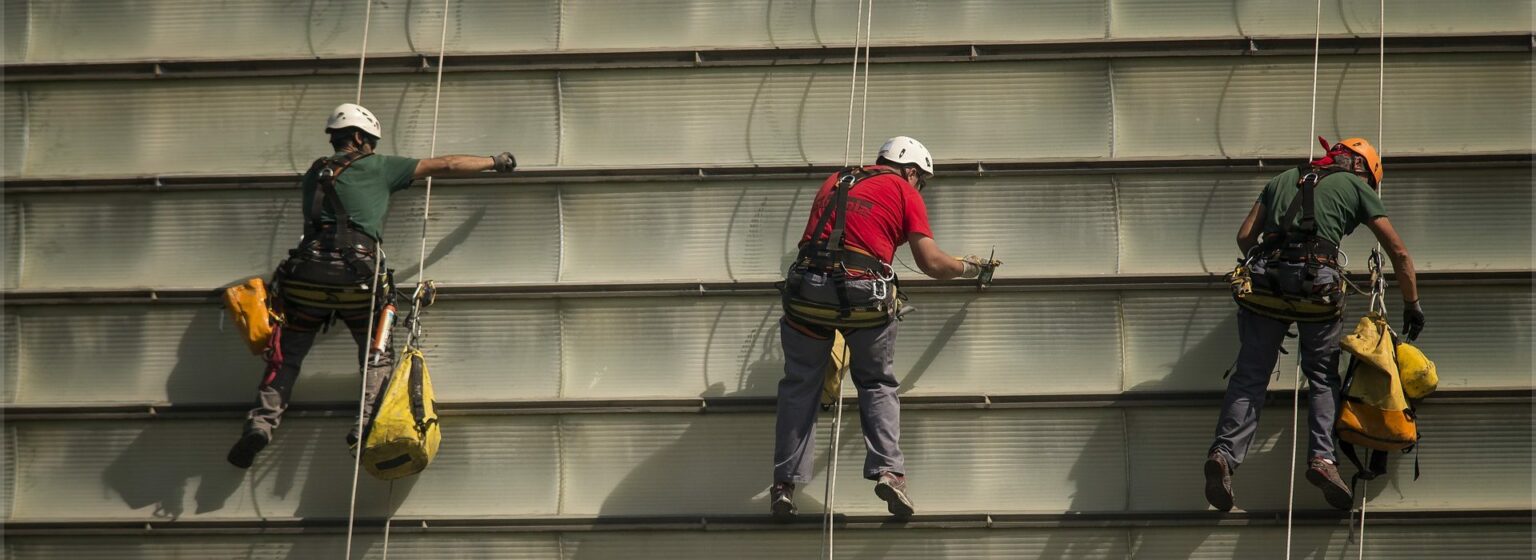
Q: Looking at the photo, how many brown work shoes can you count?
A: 4